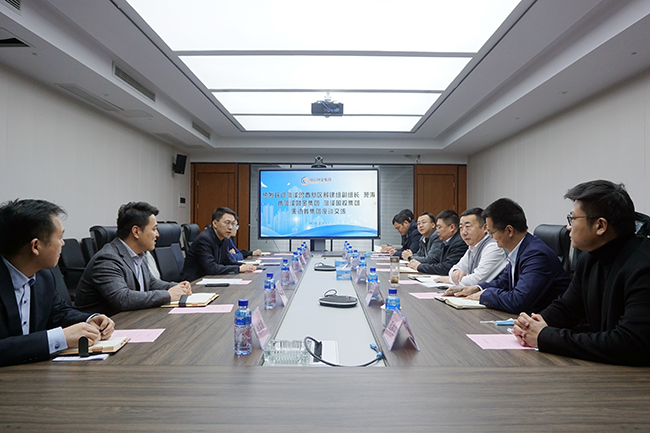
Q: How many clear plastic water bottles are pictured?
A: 14